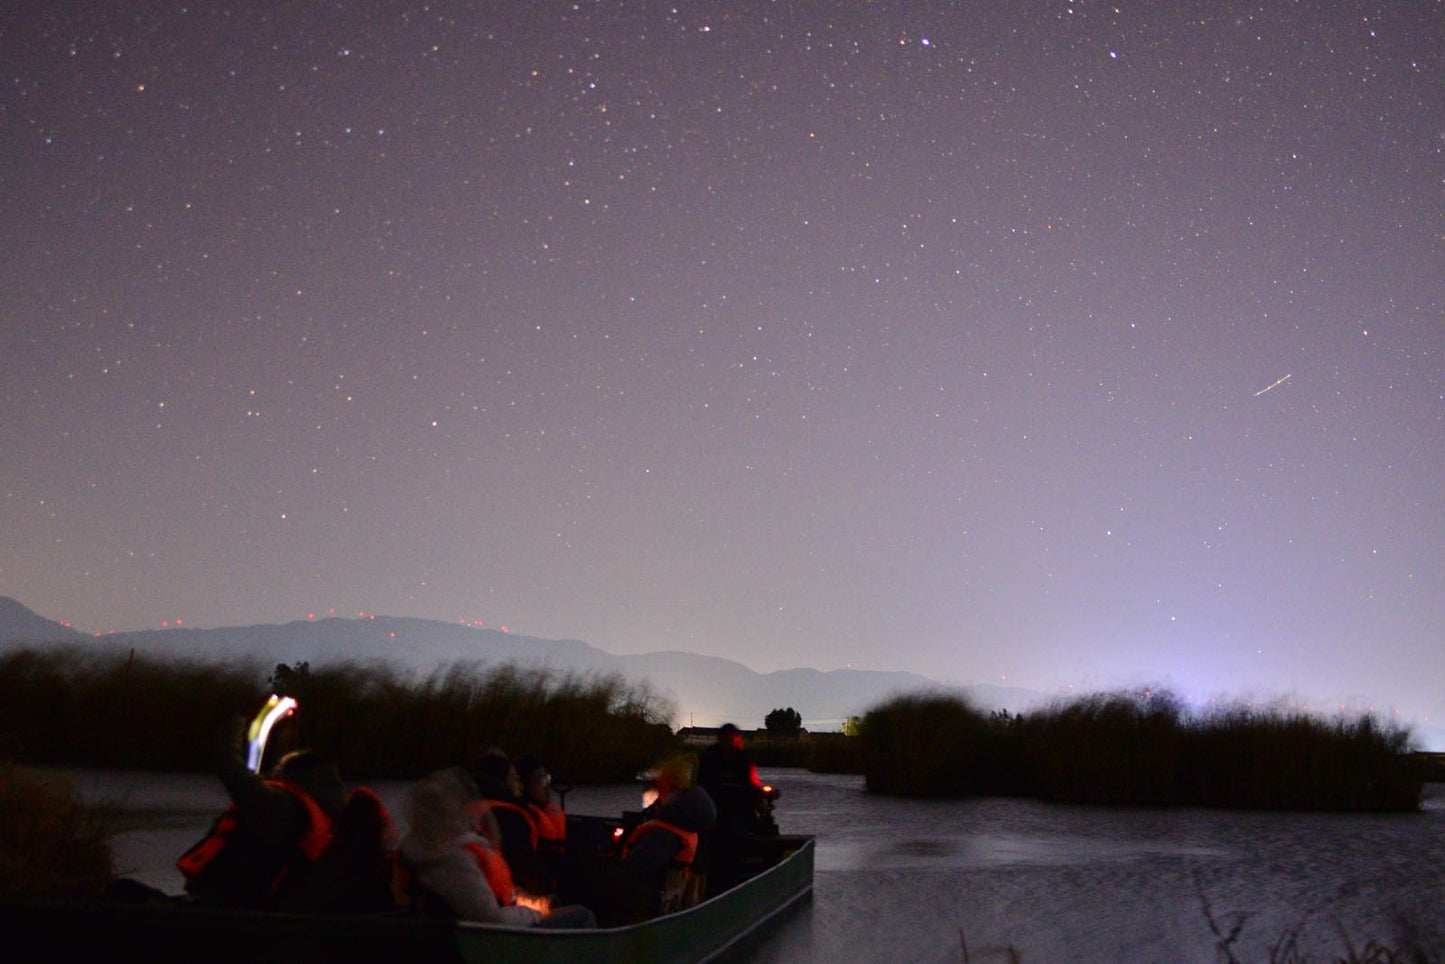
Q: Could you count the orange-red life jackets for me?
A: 6